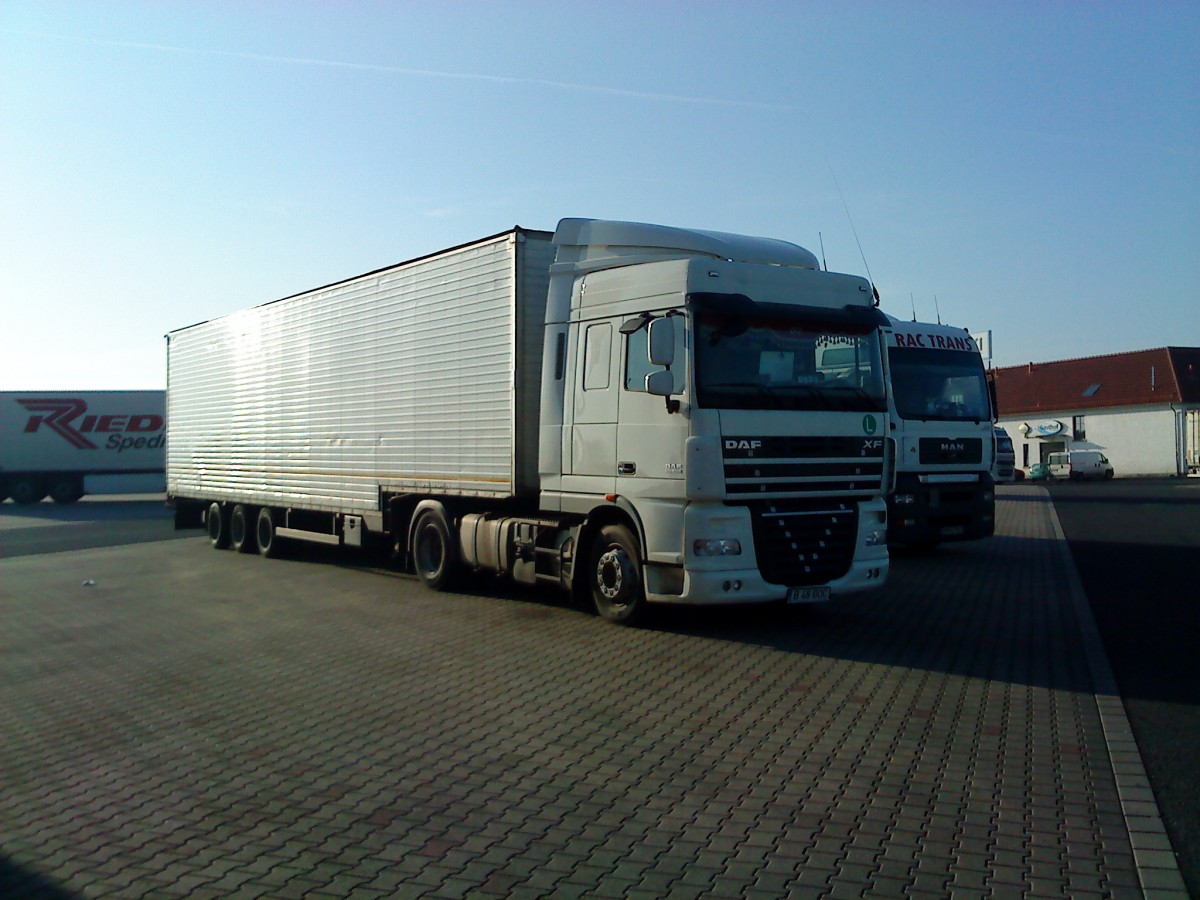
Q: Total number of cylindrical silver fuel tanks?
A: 1